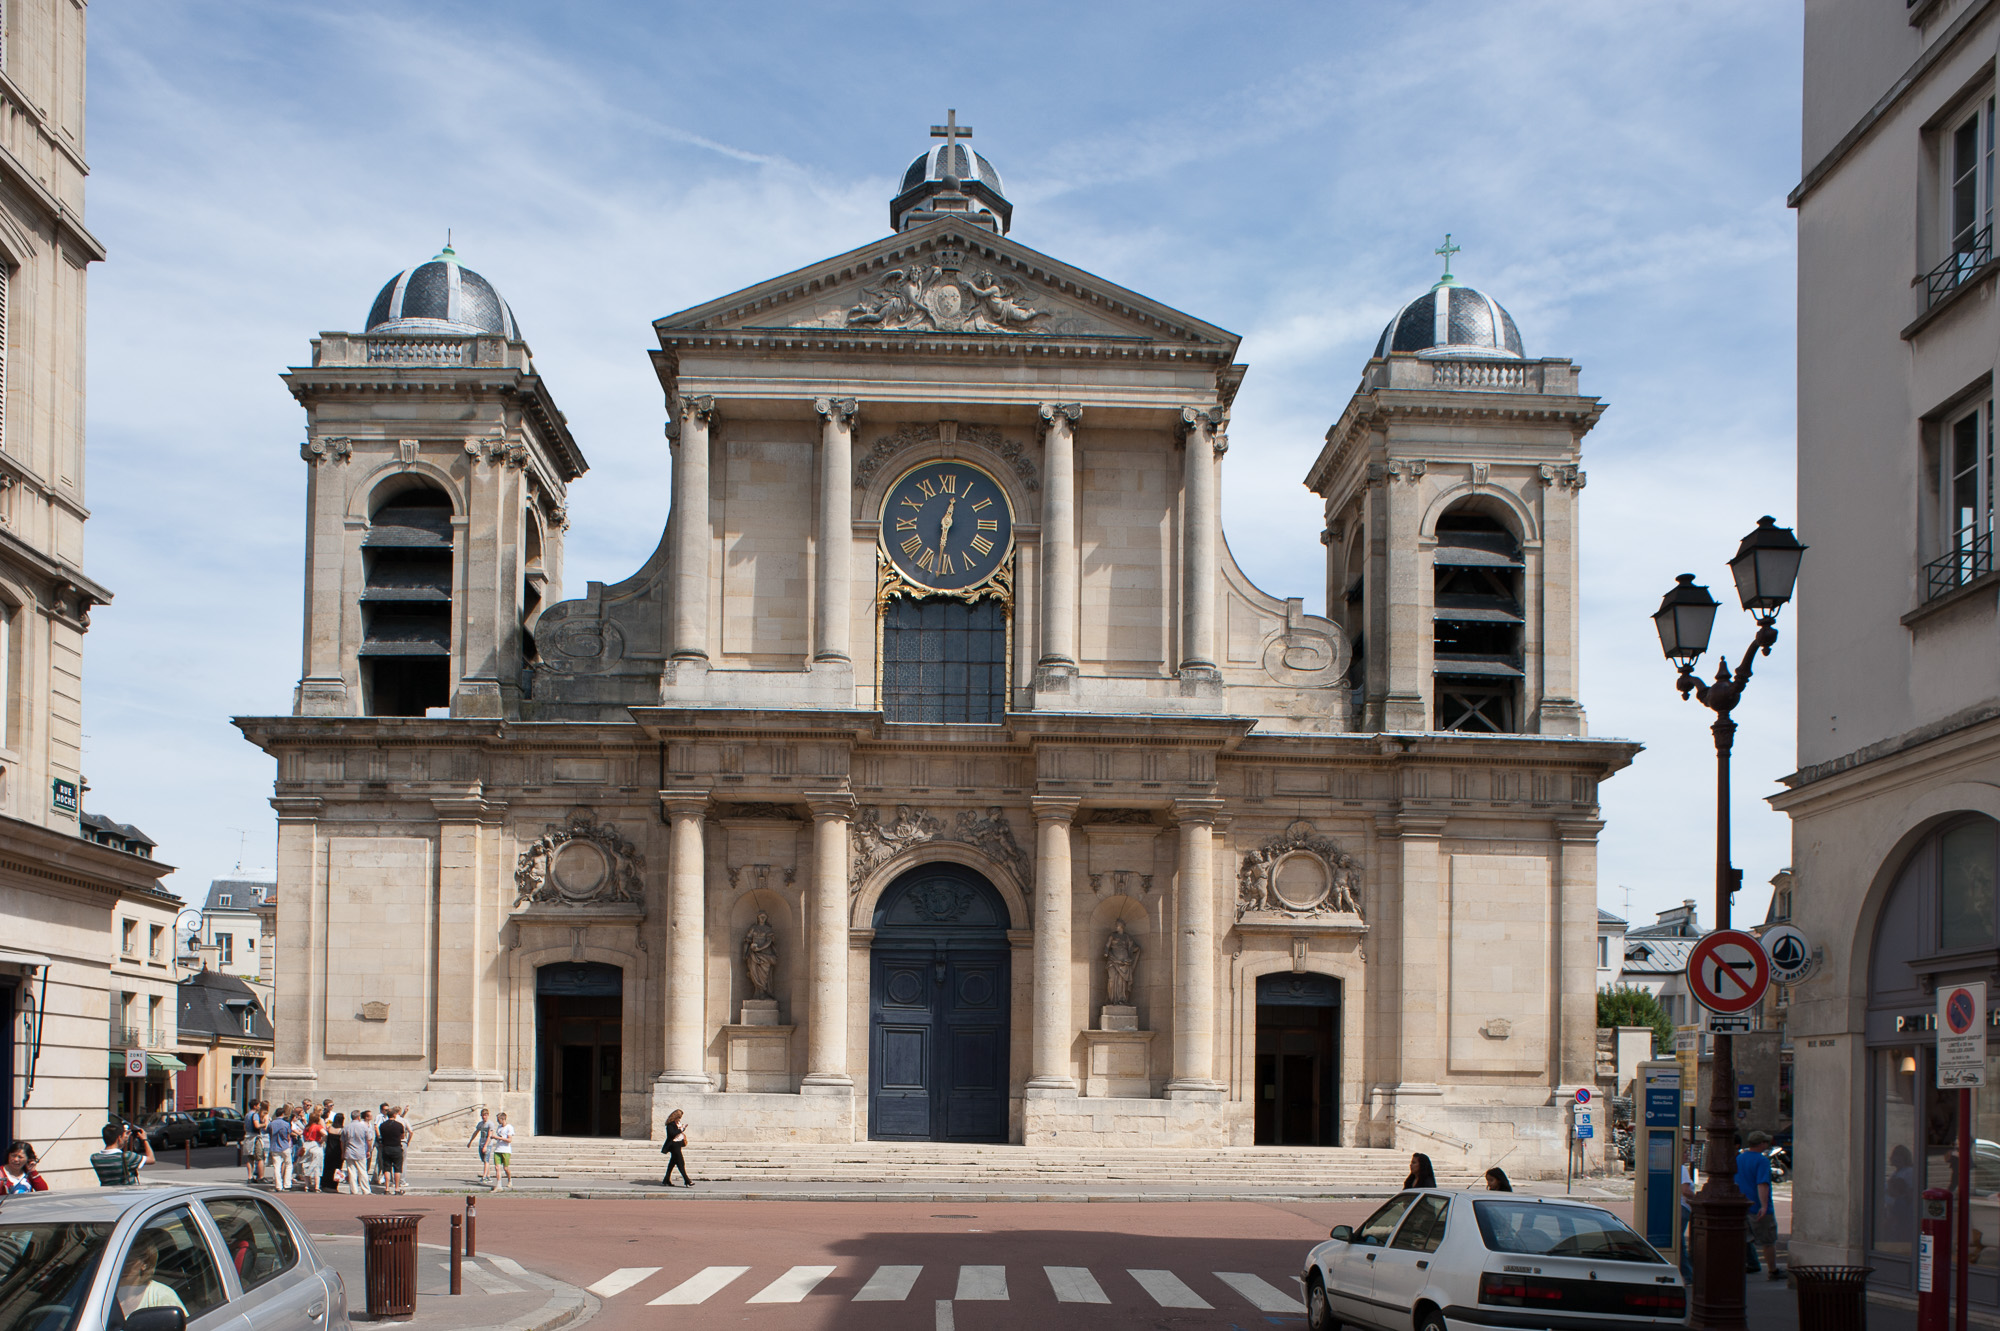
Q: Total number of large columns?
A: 8